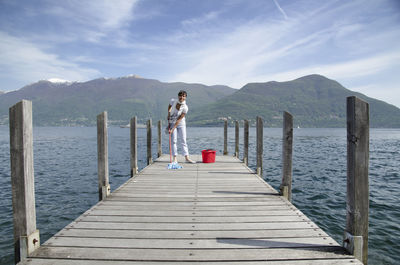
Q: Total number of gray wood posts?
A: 11